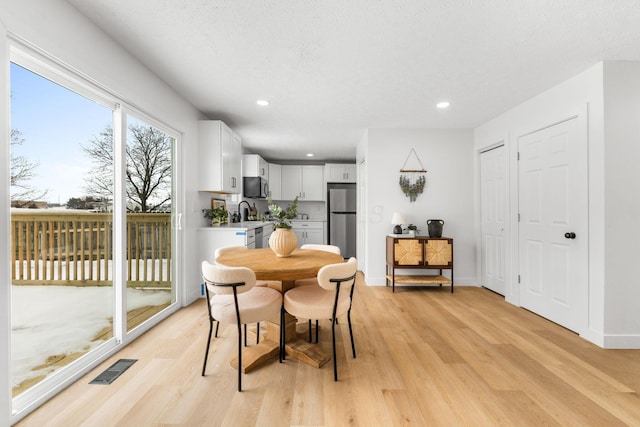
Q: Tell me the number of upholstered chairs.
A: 4